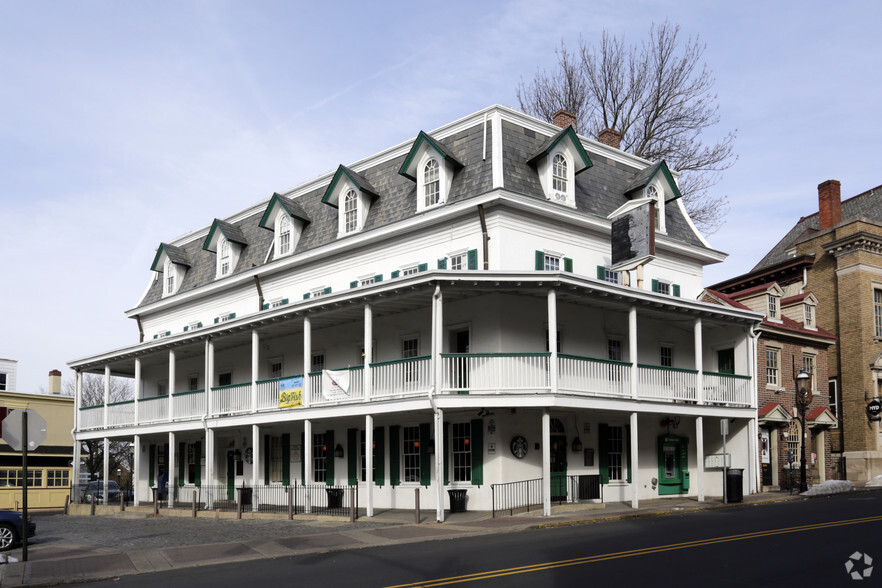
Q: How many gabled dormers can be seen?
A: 9